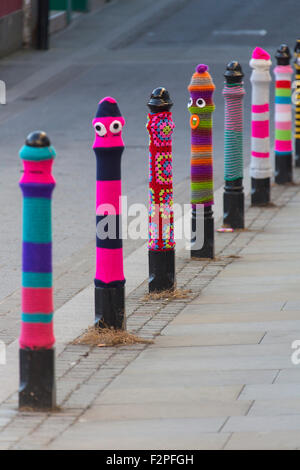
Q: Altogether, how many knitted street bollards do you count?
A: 8